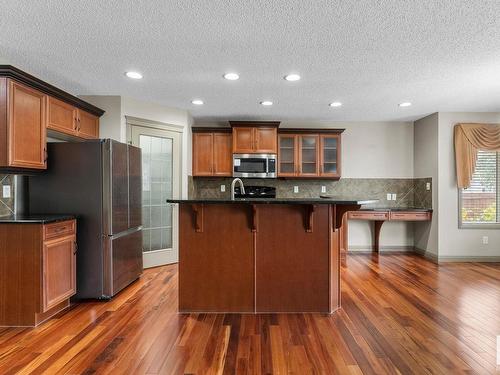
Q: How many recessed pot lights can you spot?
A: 7